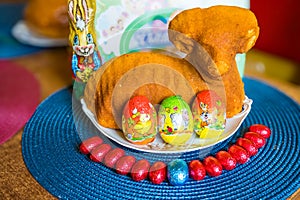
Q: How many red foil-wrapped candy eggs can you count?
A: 13